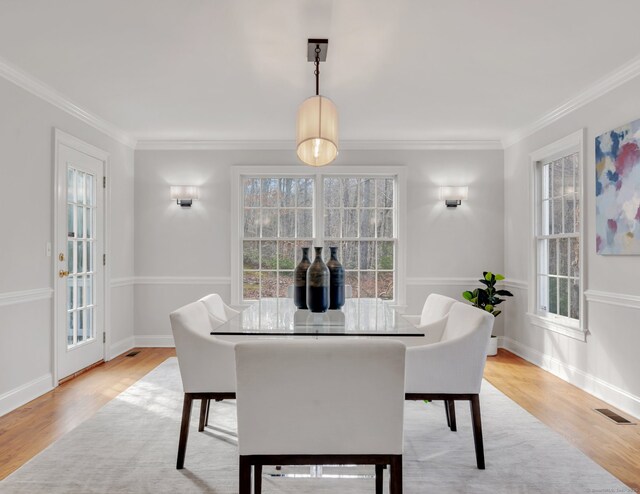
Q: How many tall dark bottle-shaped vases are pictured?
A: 3